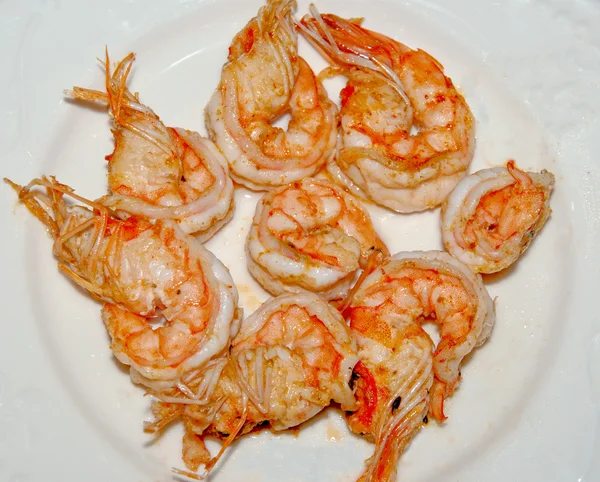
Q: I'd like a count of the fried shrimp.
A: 8